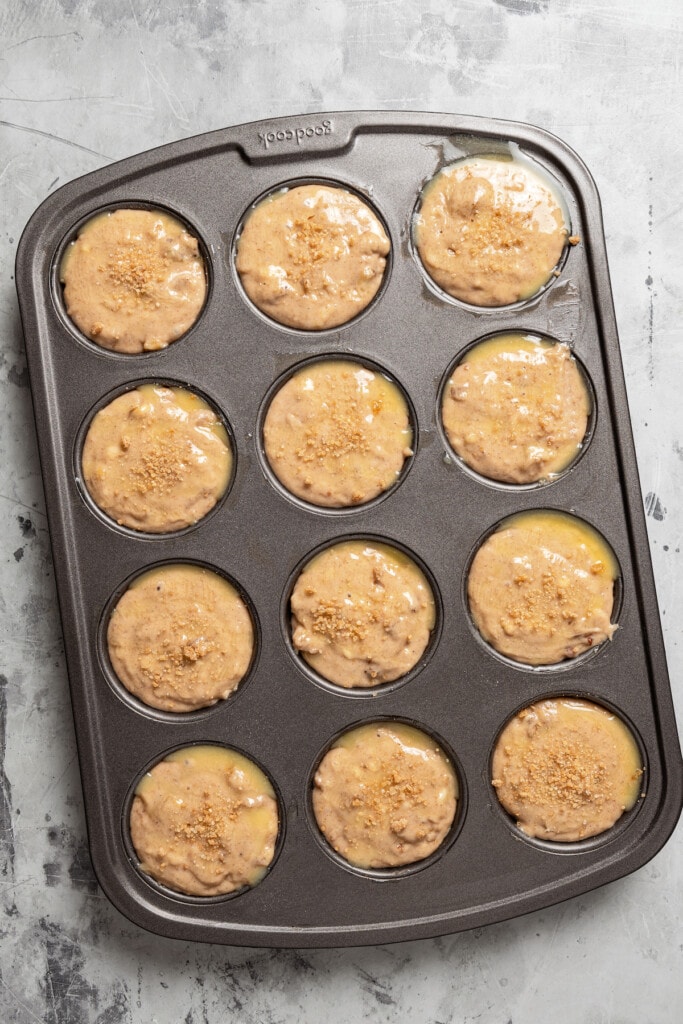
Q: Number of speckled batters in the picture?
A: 12